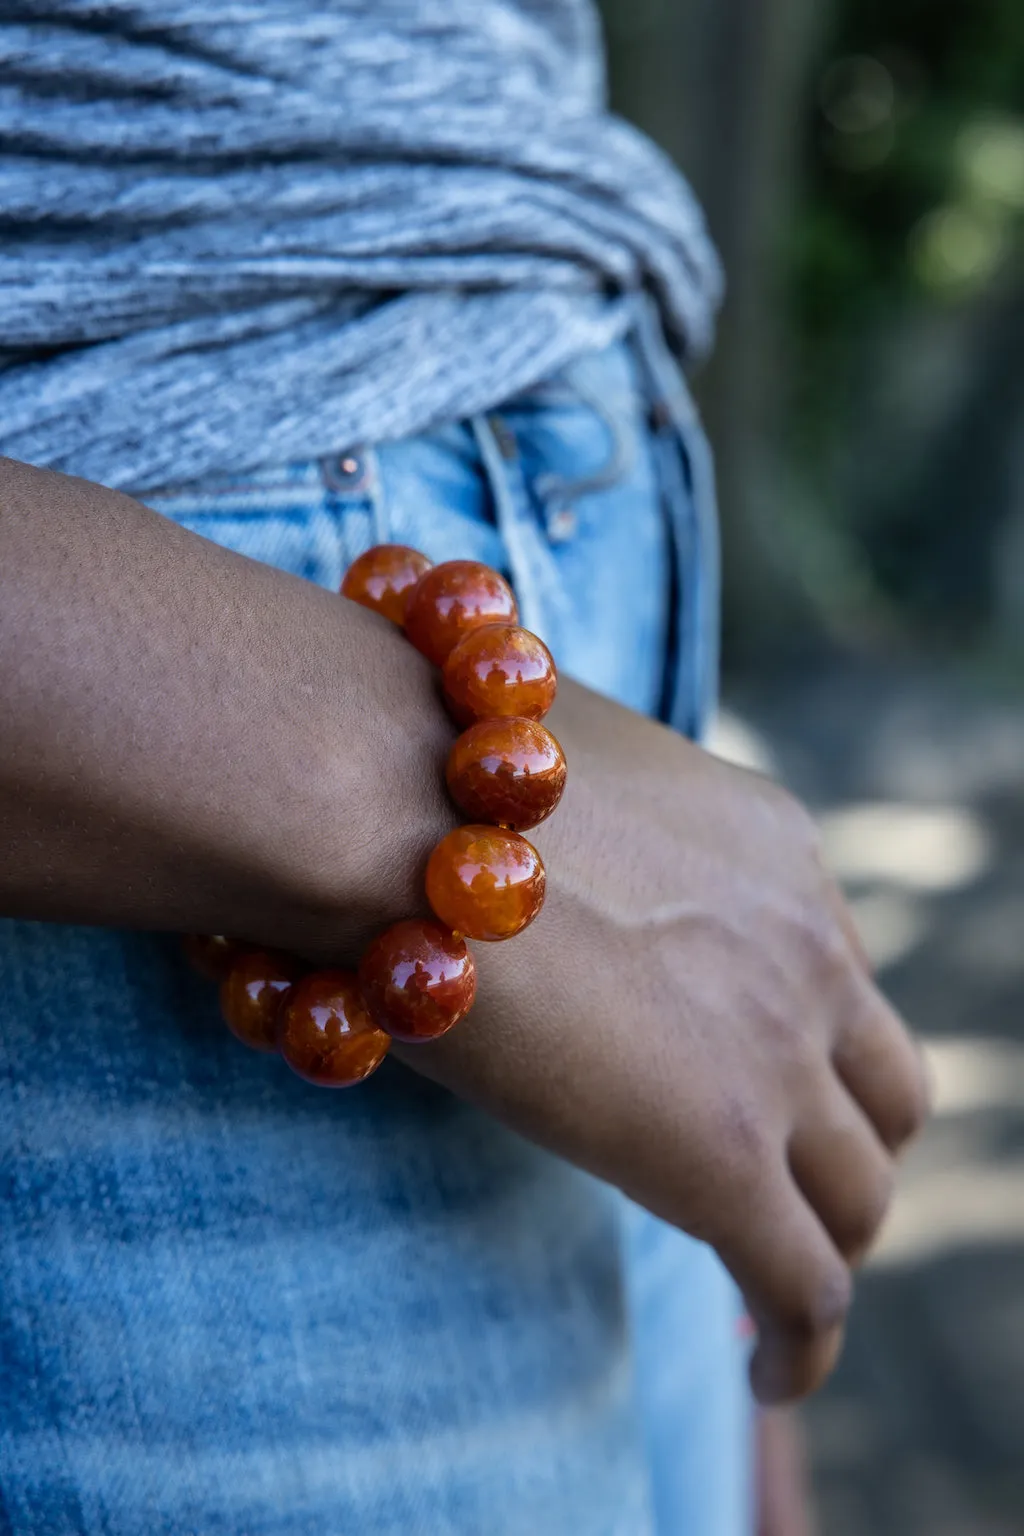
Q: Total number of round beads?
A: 9